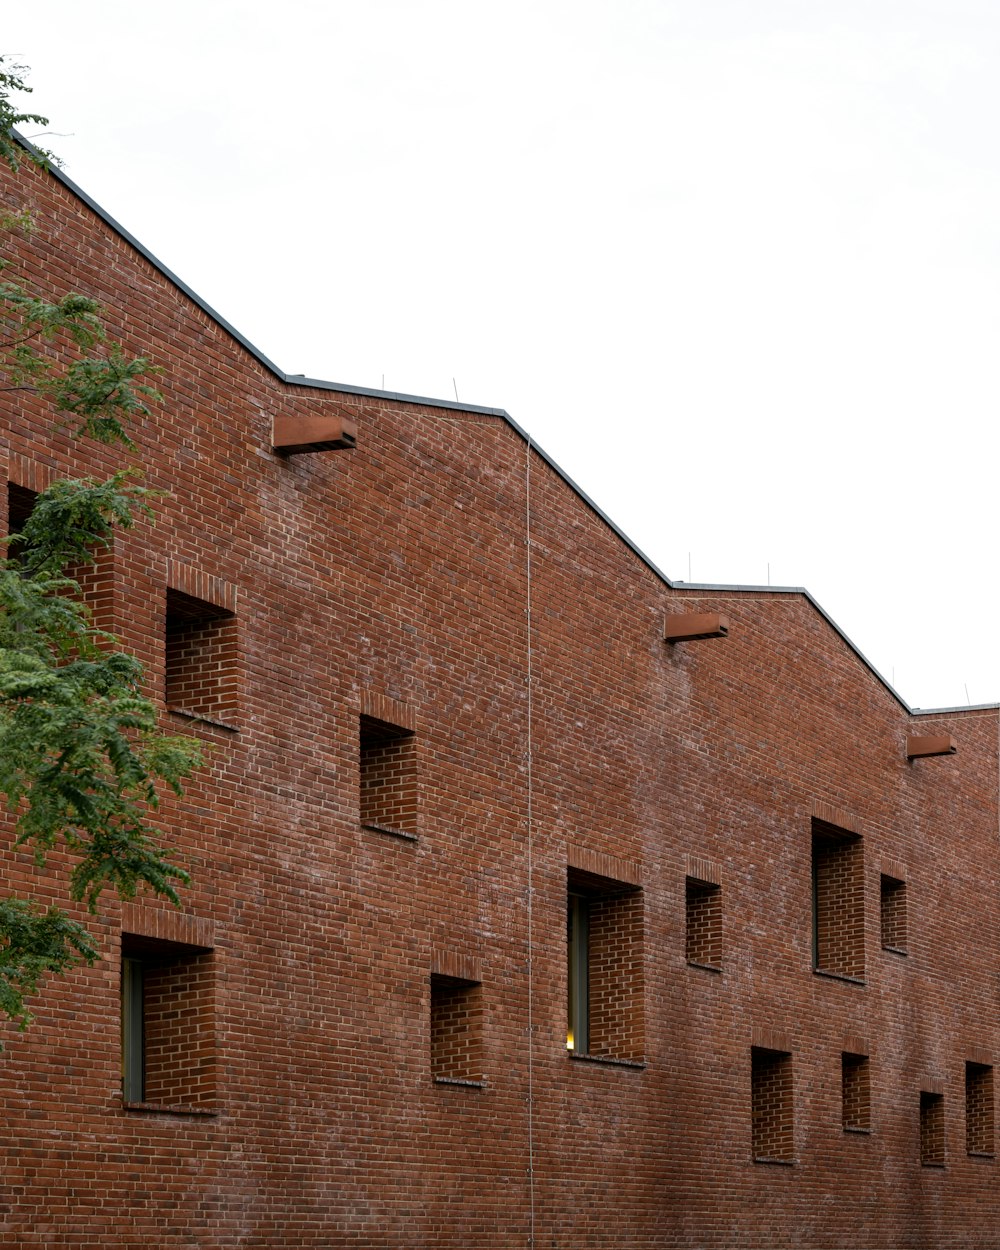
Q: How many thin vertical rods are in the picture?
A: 6